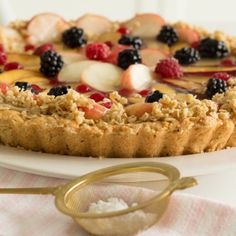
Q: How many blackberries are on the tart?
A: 11